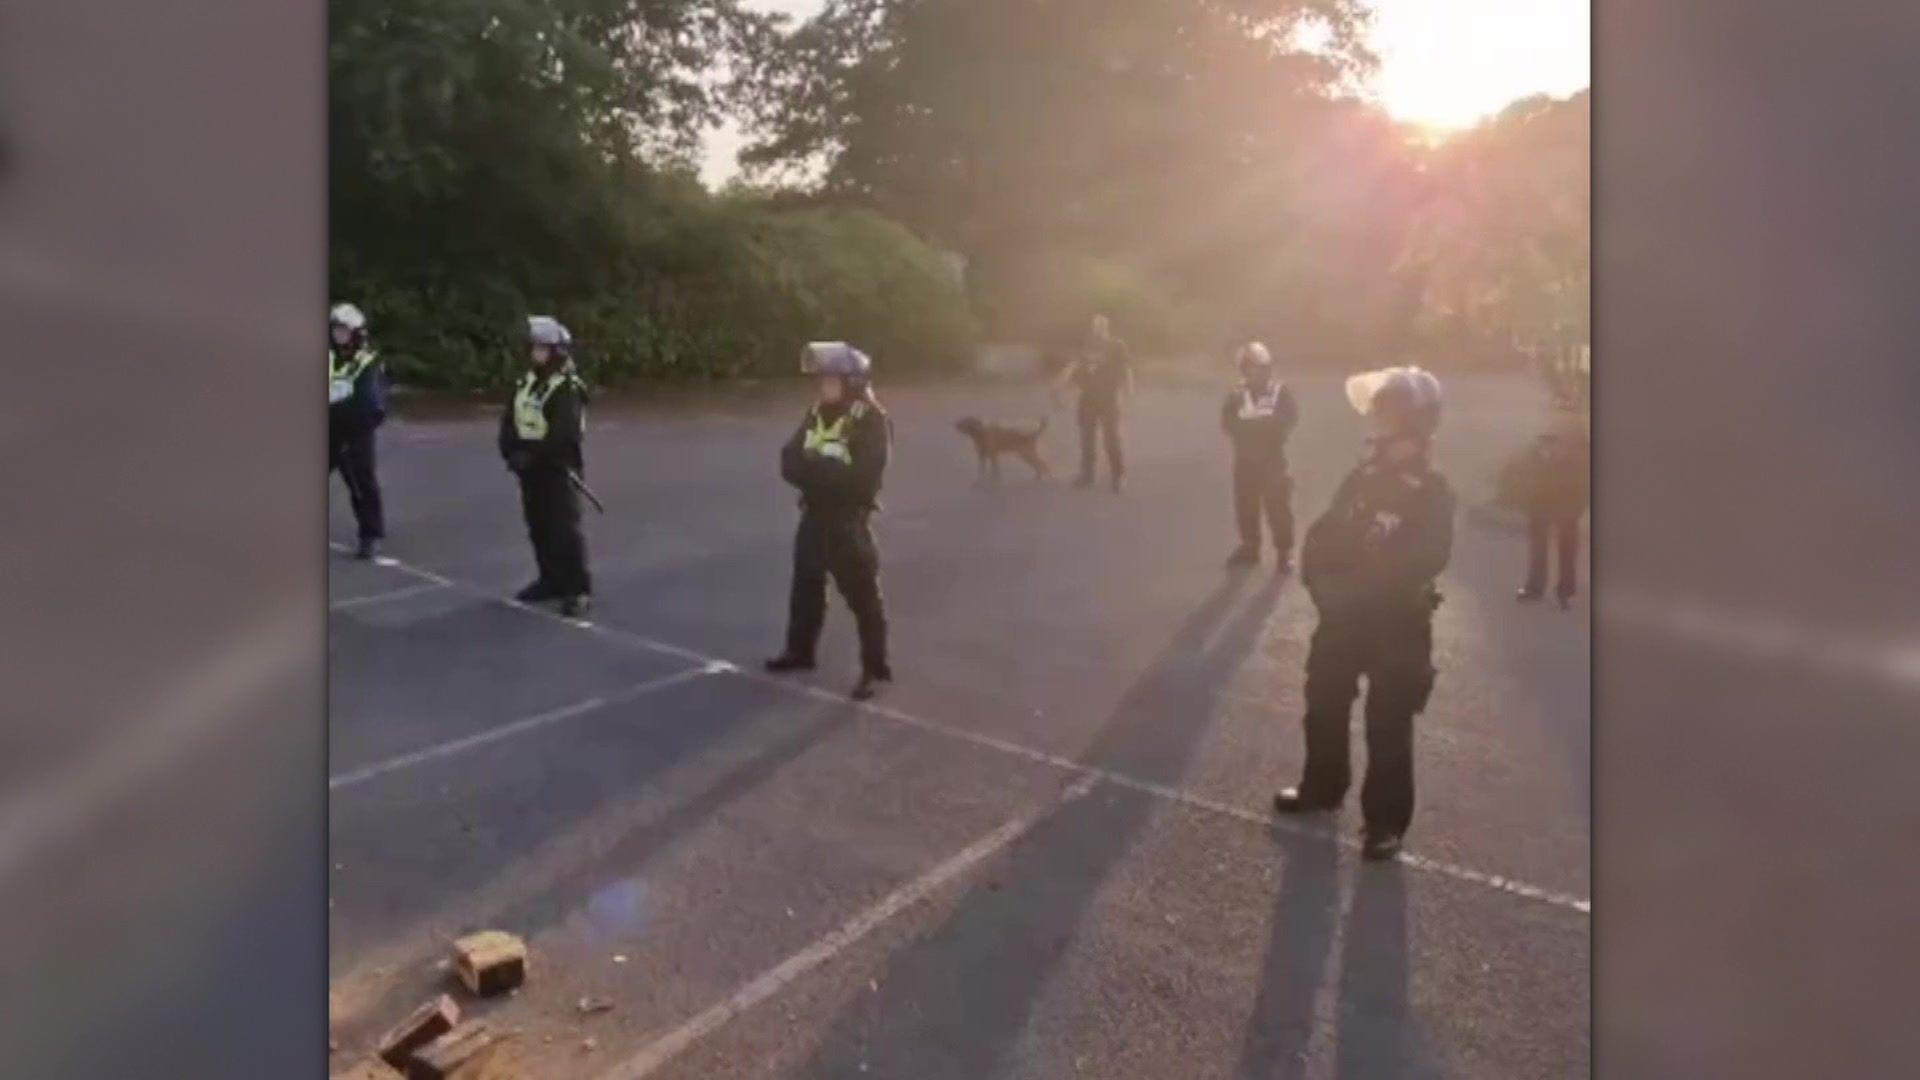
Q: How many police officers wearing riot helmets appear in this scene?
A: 5